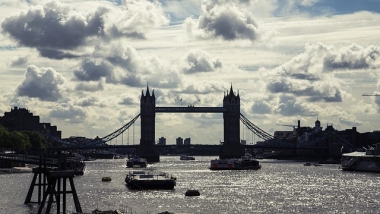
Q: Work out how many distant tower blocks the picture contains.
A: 3